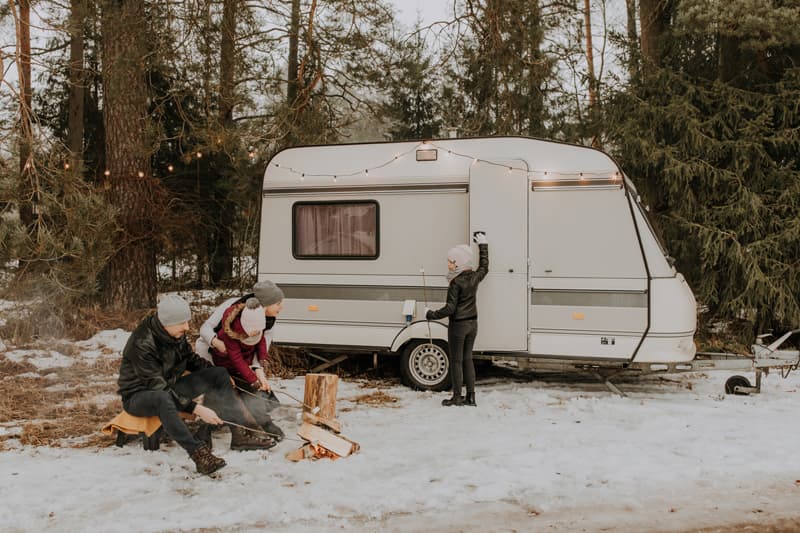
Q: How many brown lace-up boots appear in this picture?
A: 2